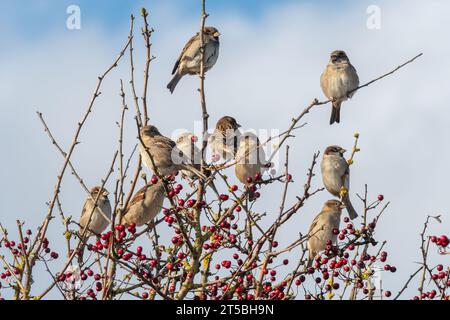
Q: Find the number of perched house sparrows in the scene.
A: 10